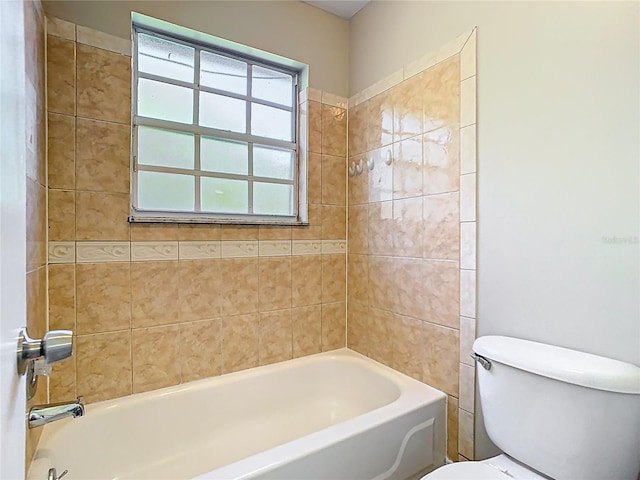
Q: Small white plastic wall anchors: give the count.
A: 4